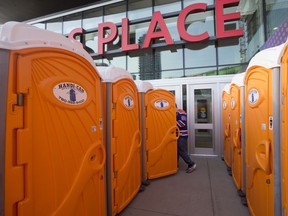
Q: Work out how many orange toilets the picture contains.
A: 7